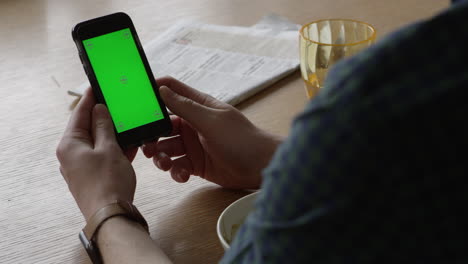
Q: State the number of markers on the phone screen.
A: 5